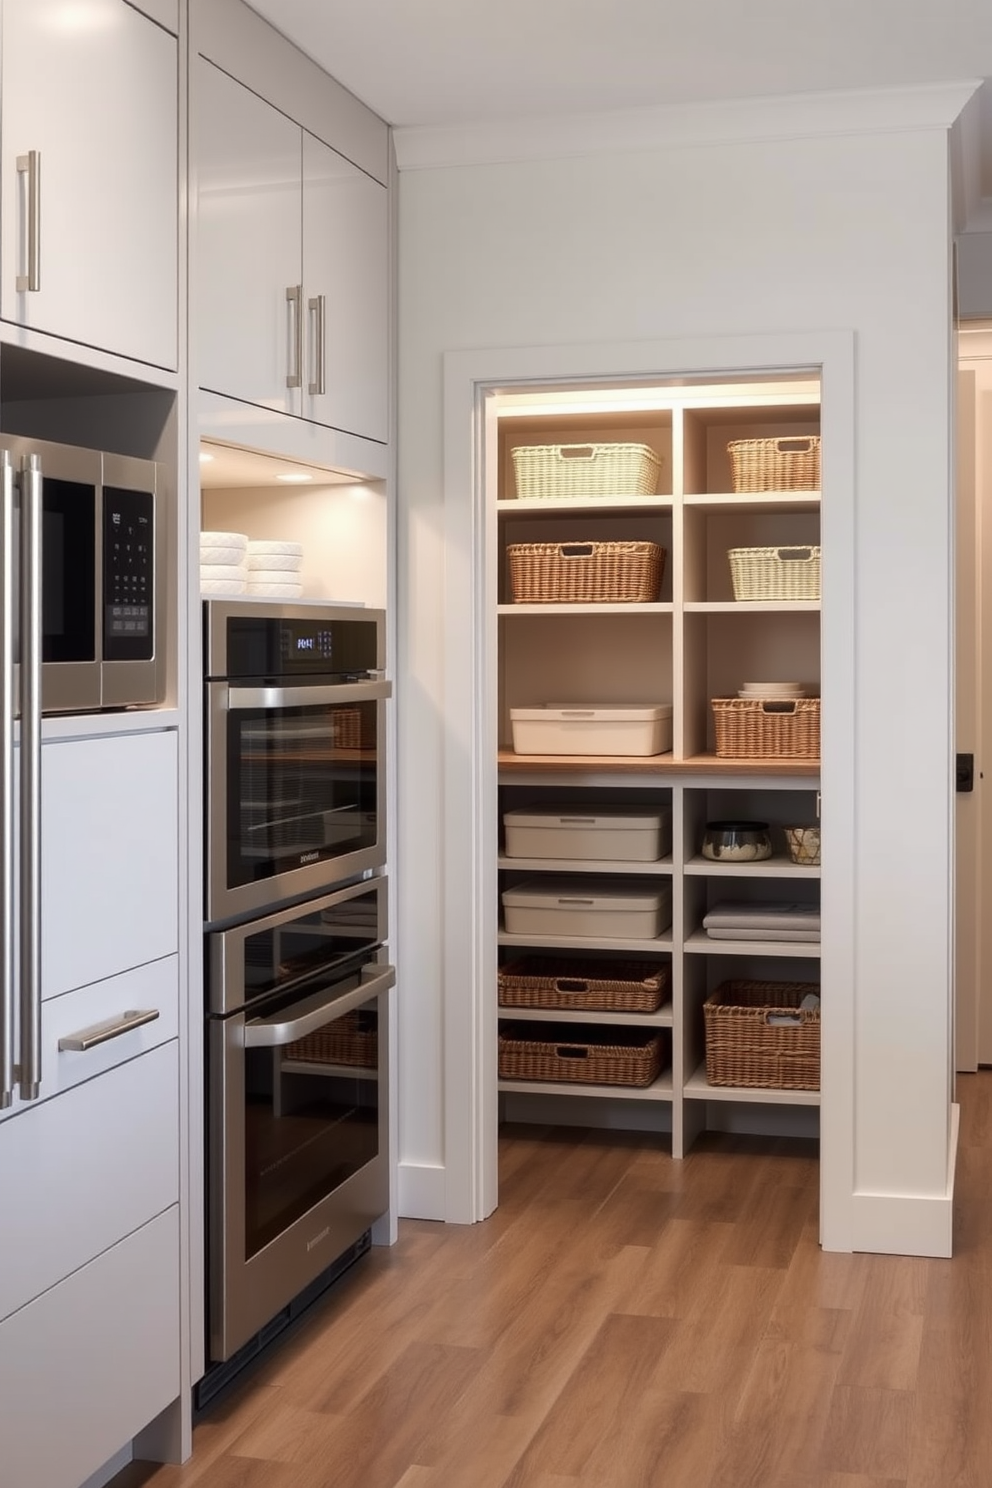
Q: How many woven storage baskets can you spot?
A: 8